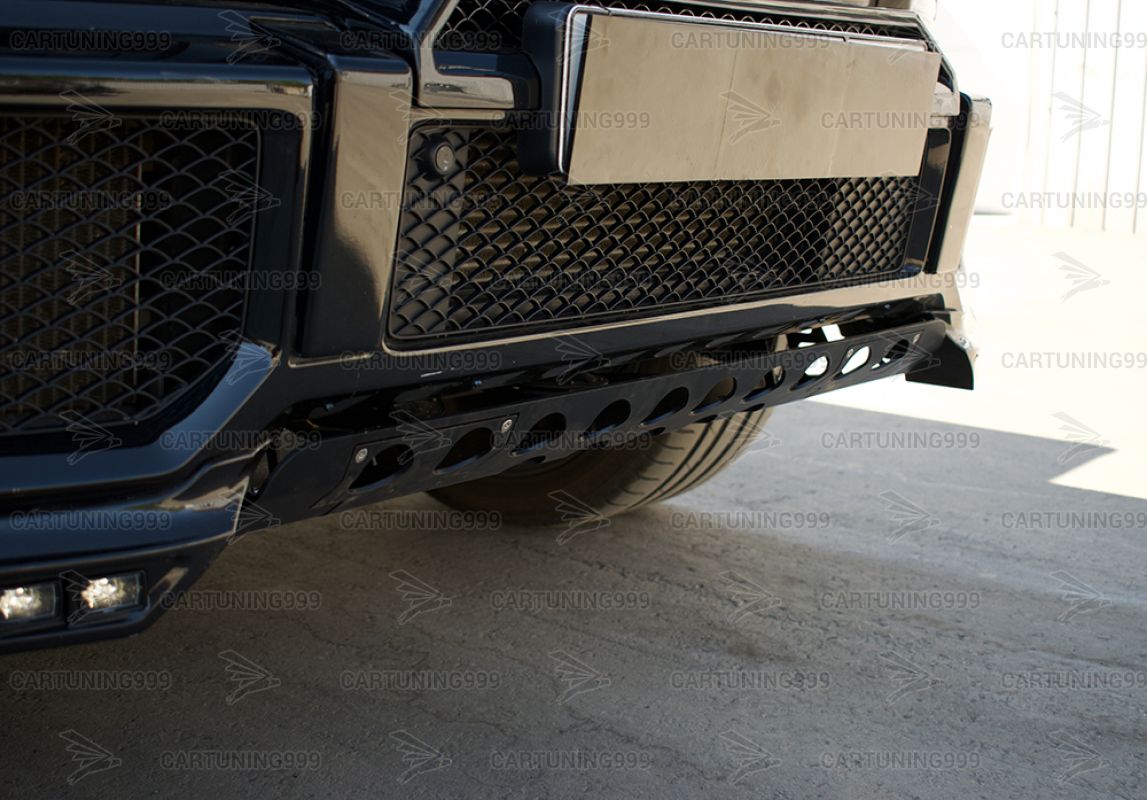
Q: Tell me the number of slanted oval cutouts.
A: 10